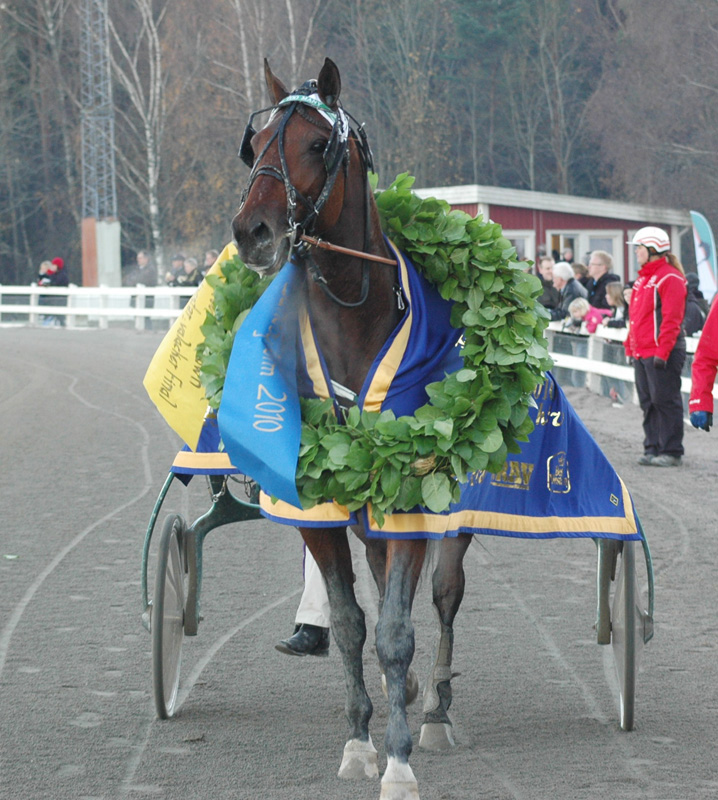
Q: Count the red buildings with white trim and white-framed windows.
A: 1